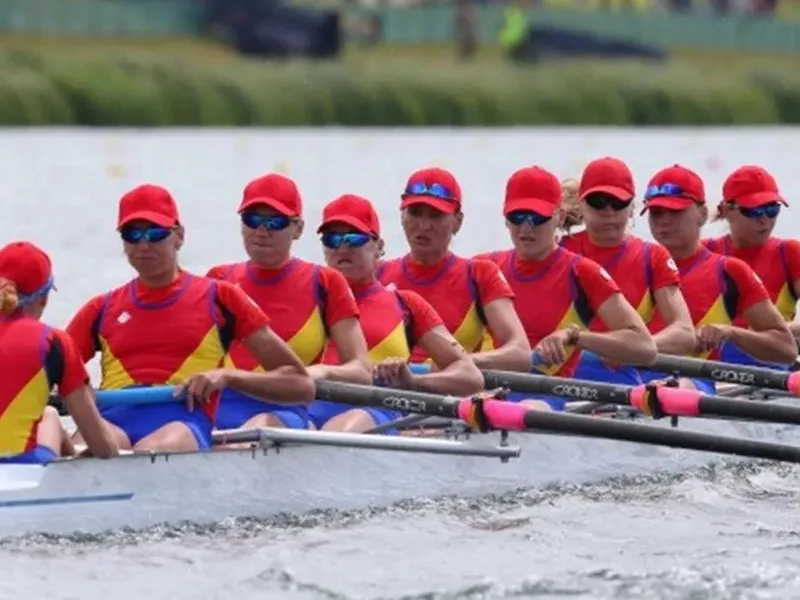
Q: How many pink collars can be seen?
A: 3